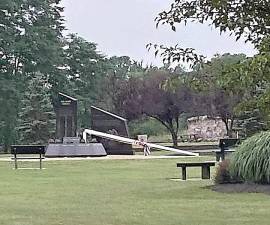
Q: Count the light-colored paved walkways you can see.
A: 1